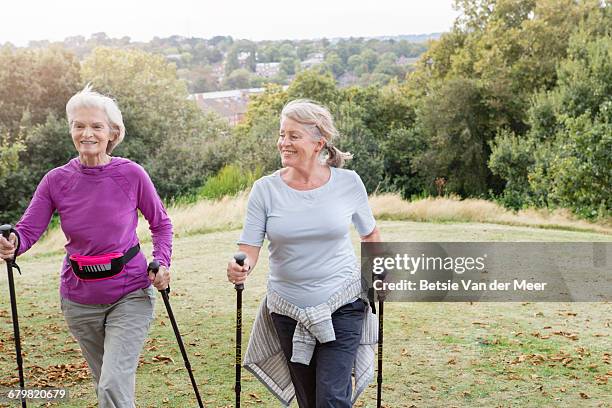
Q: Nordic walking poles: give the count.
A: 4